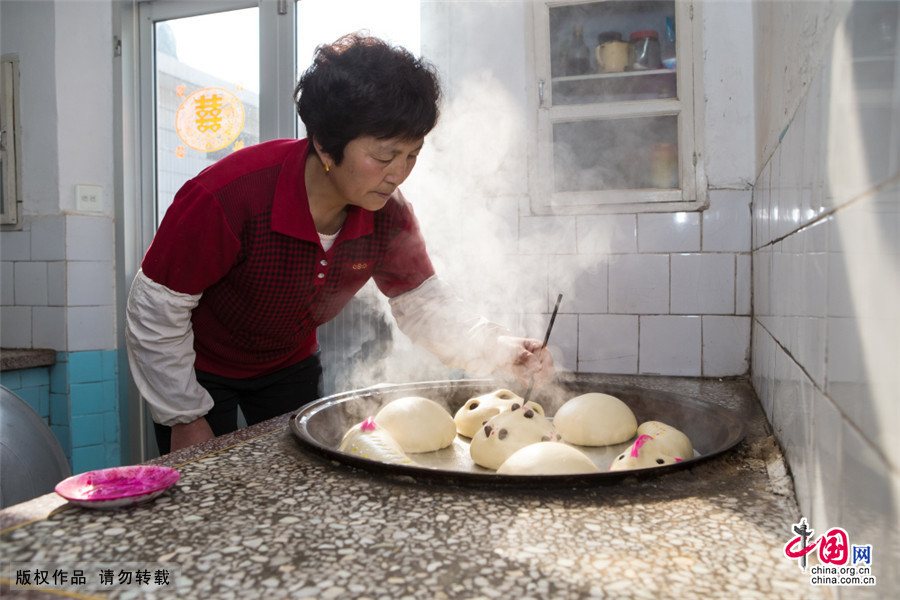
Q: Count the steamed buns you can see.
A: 7